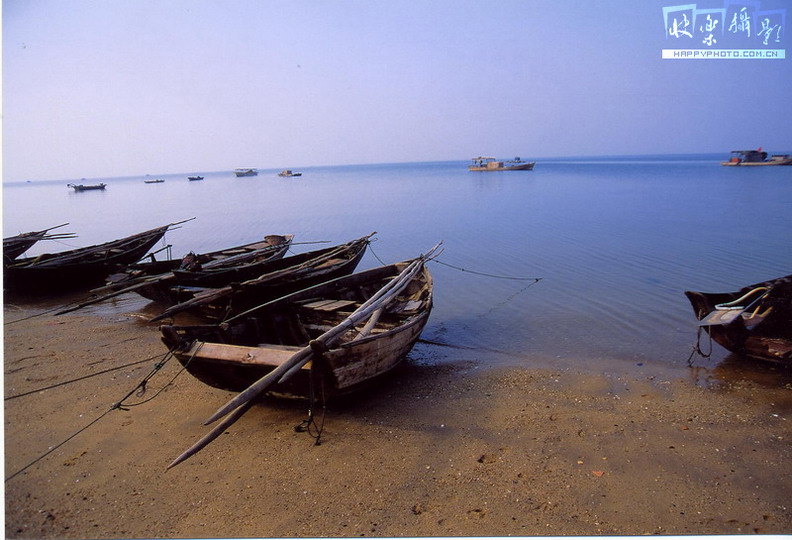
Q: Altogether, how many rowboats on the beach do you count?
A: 6